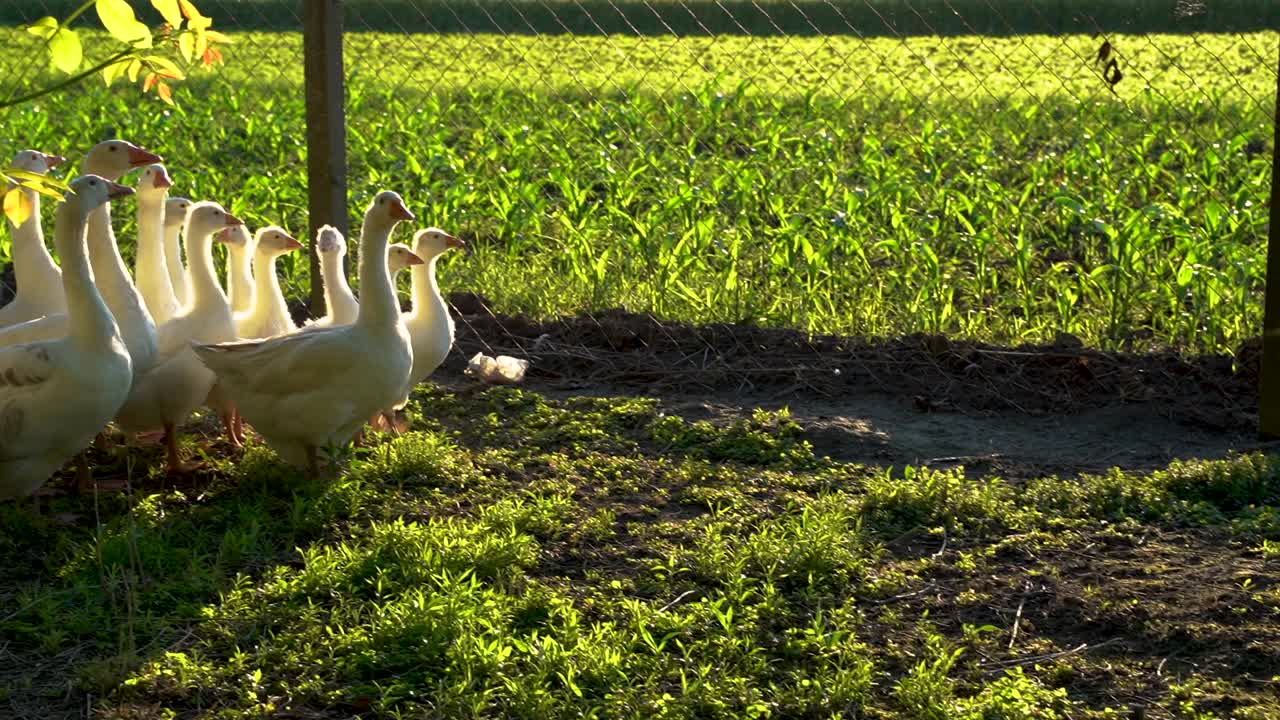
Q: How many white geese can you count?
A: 12